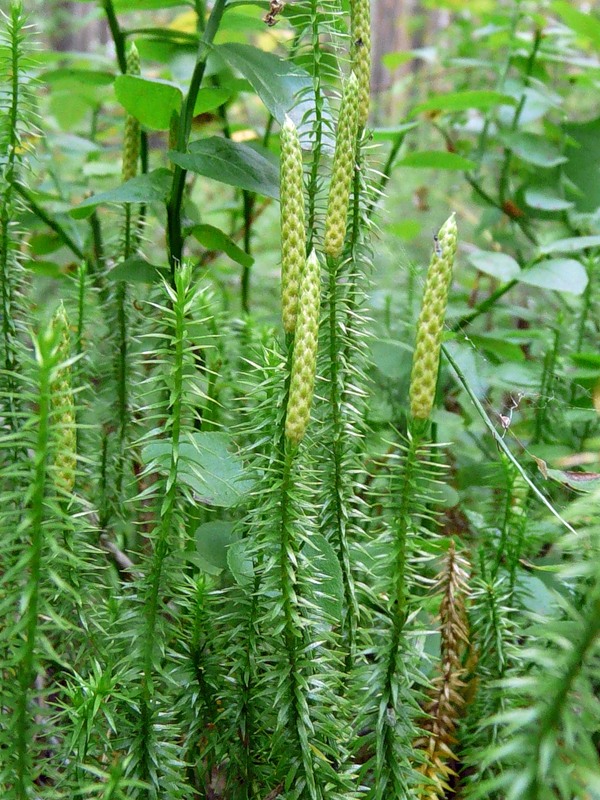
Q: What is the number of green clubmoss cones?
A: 7